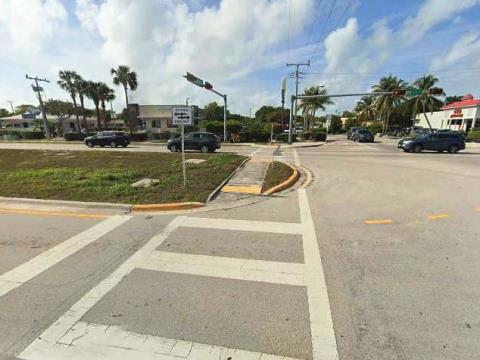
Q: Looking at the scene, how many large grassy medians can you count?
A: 1